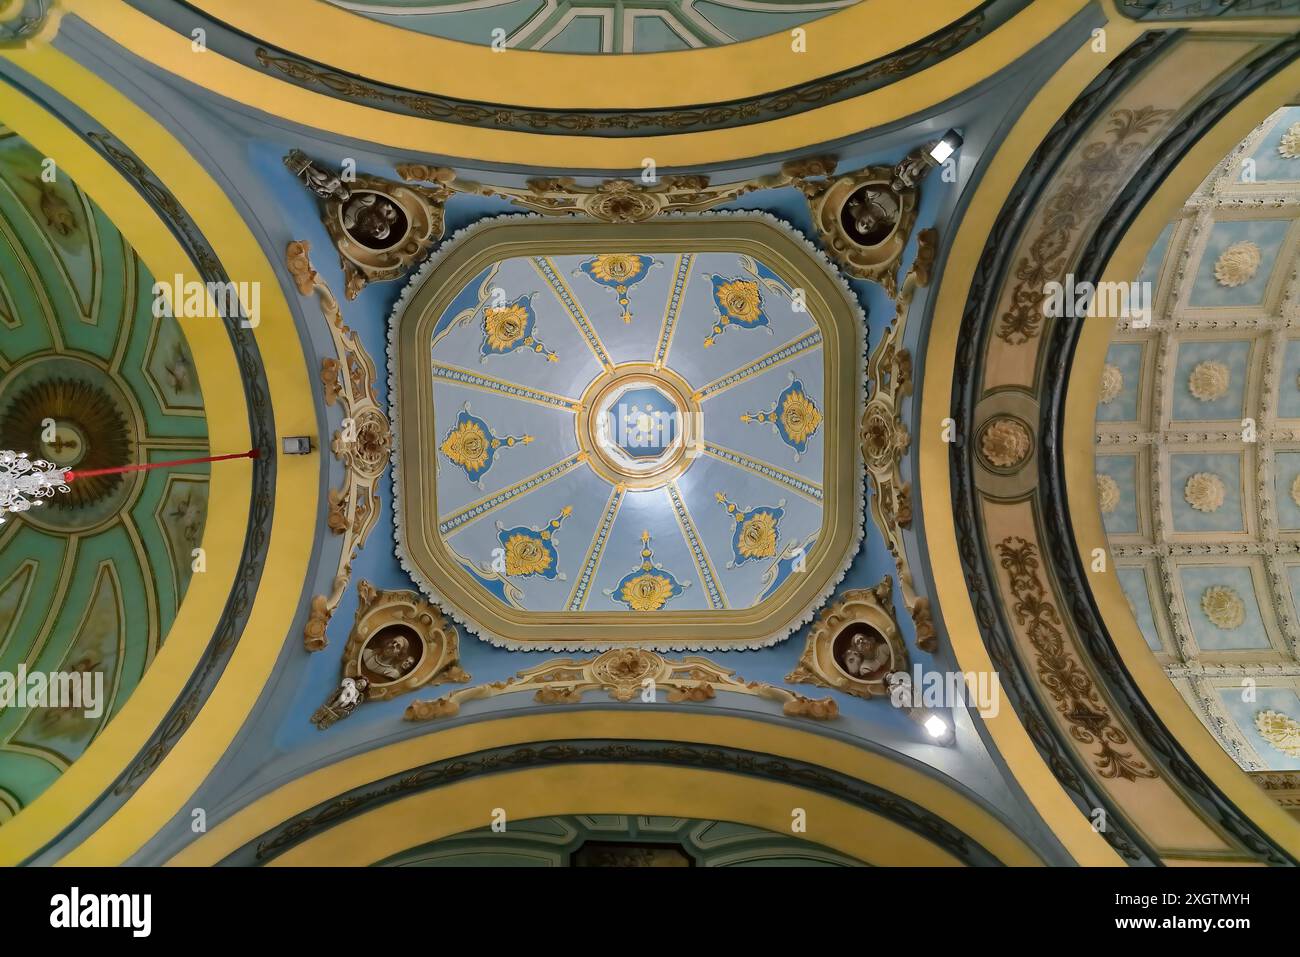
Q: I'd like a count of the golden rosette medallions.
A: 8